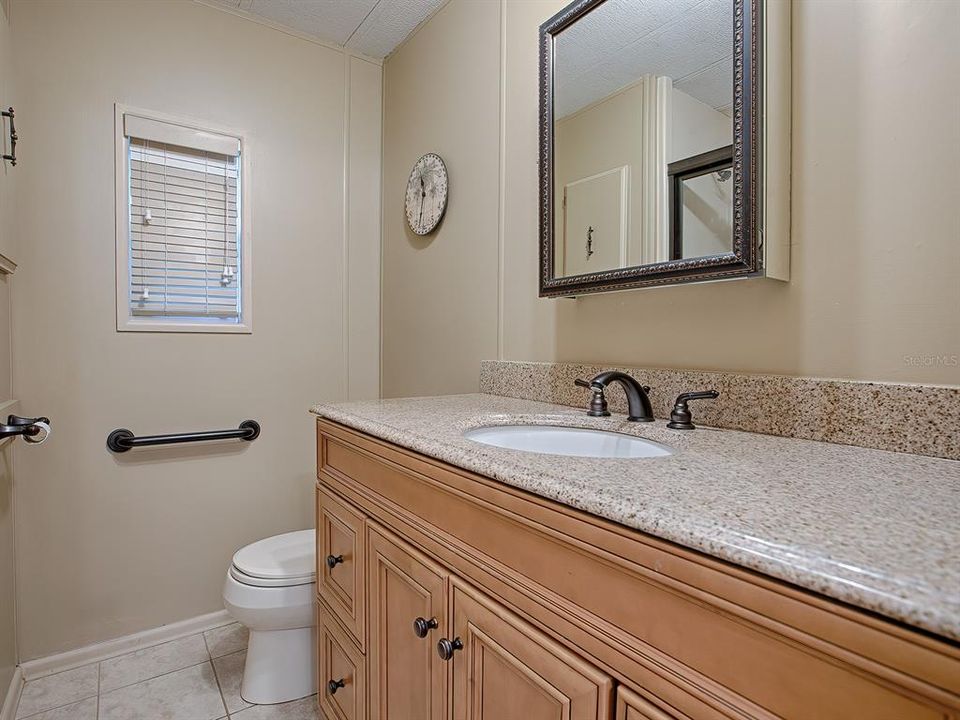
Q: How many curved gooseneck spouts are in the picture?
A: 1